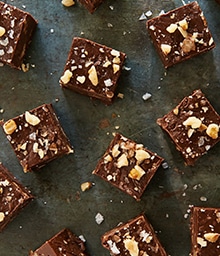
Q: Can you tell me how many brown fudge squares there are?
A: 11